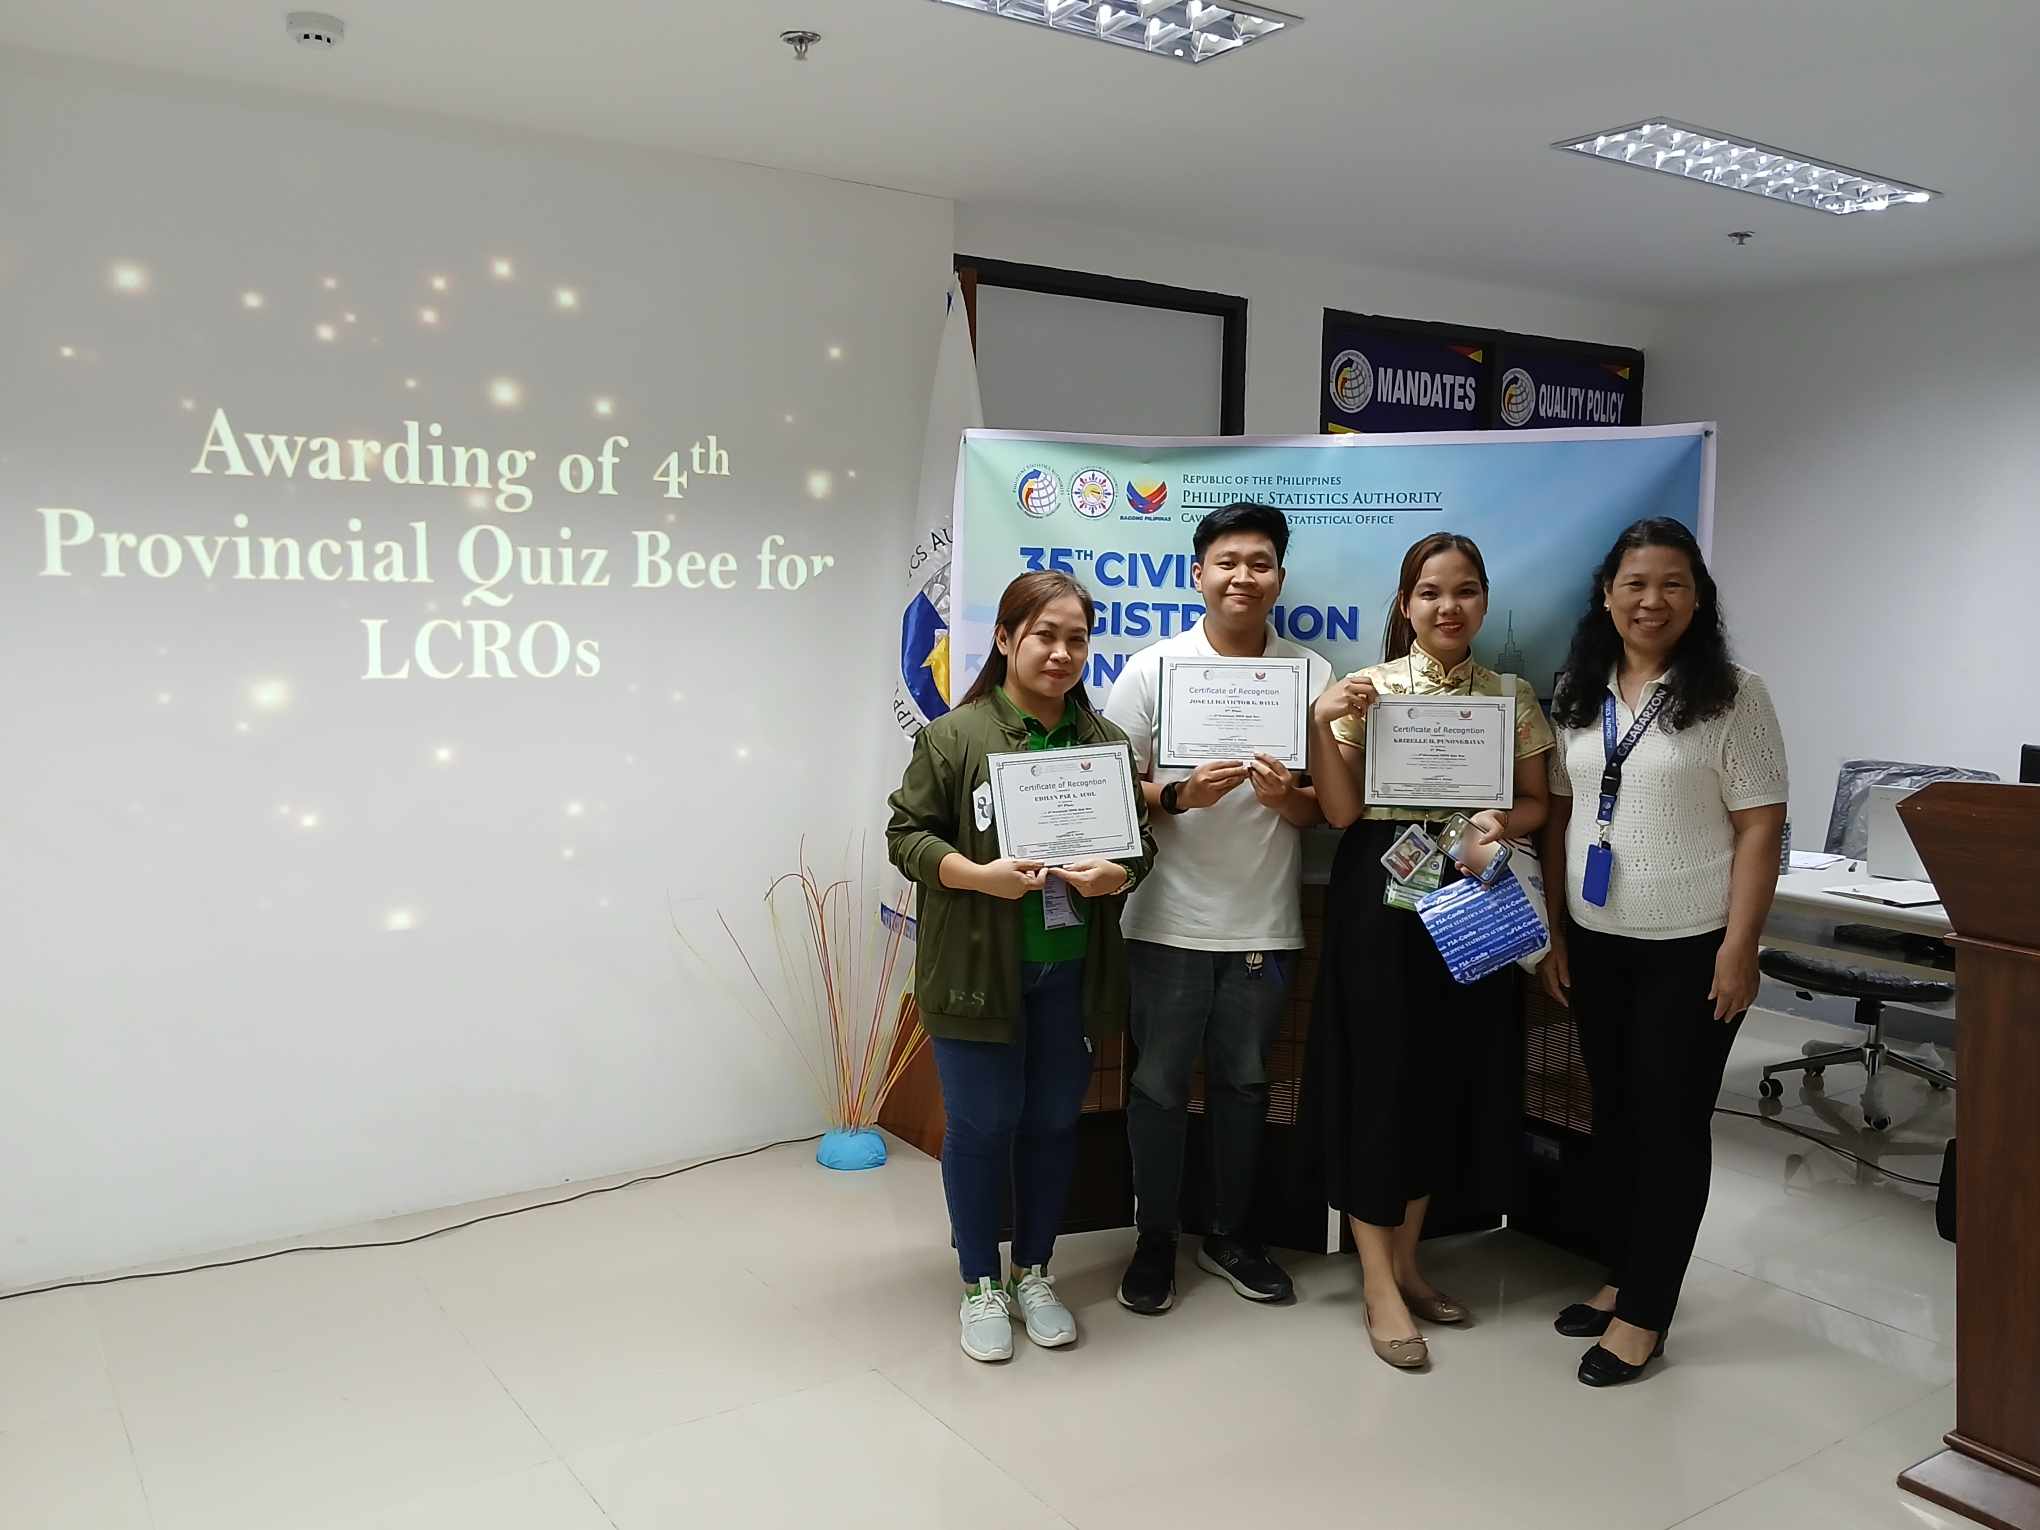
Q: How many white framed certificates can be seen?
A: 3